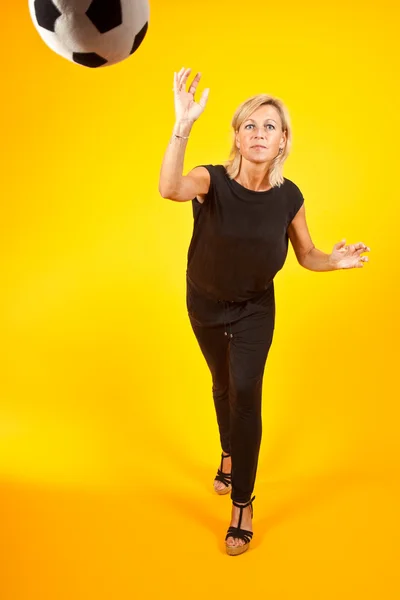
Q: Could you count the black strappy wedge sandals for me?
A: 2